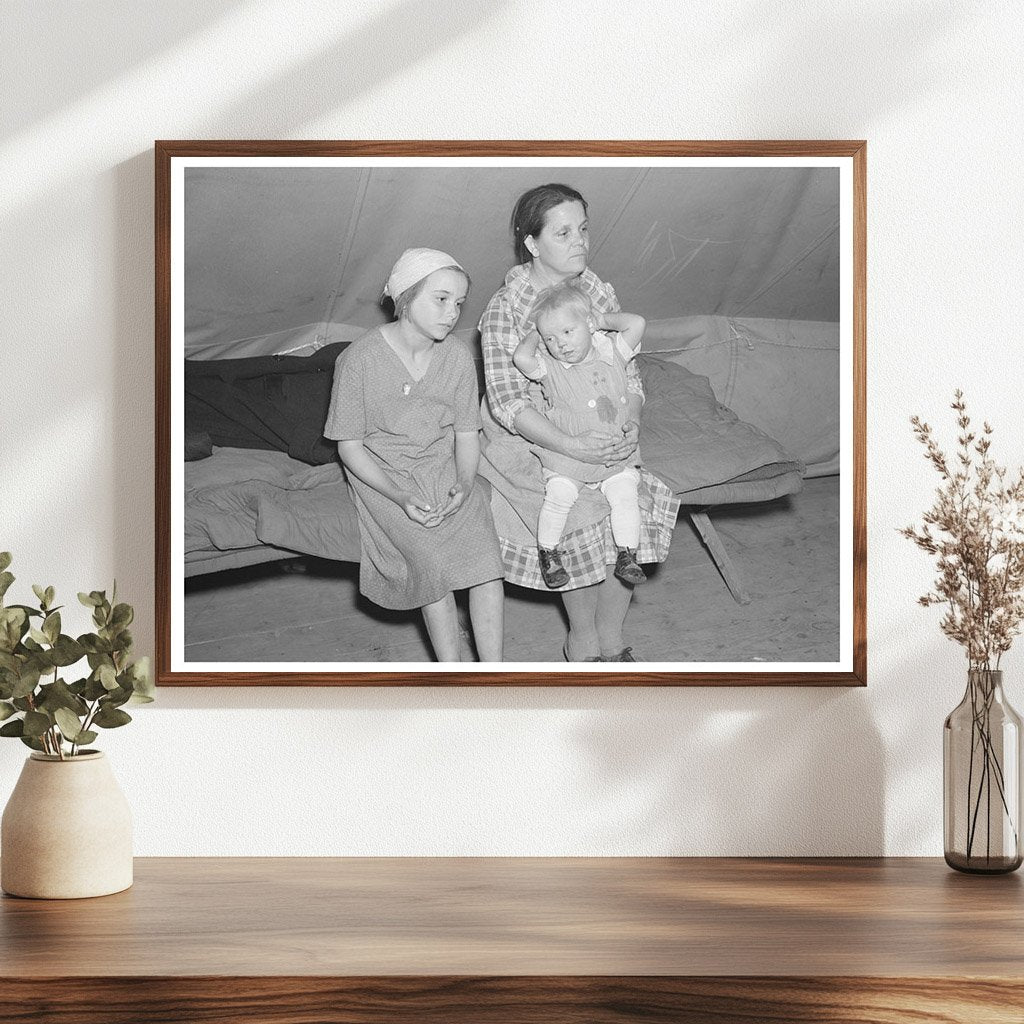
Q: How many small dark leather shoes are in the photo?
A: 2